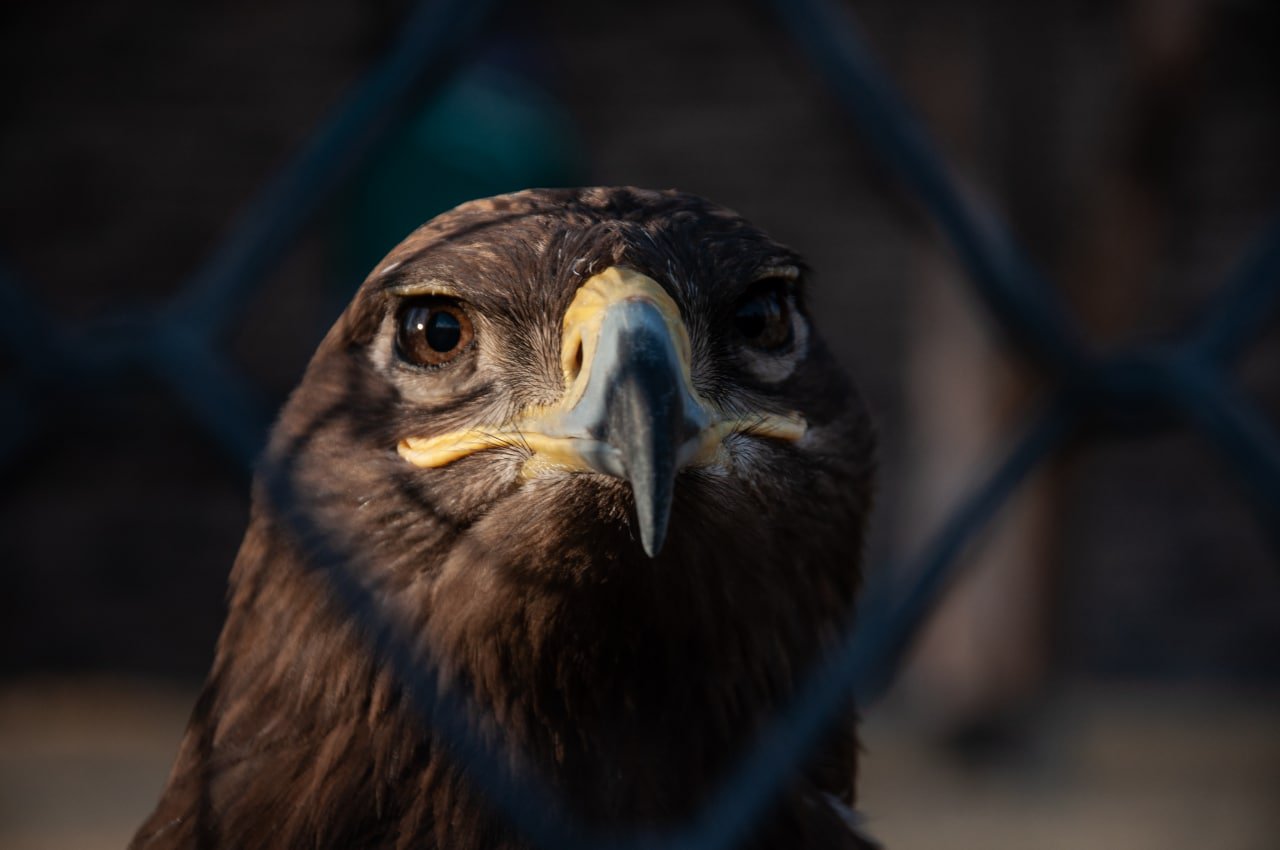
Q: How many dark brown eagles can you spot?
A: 1